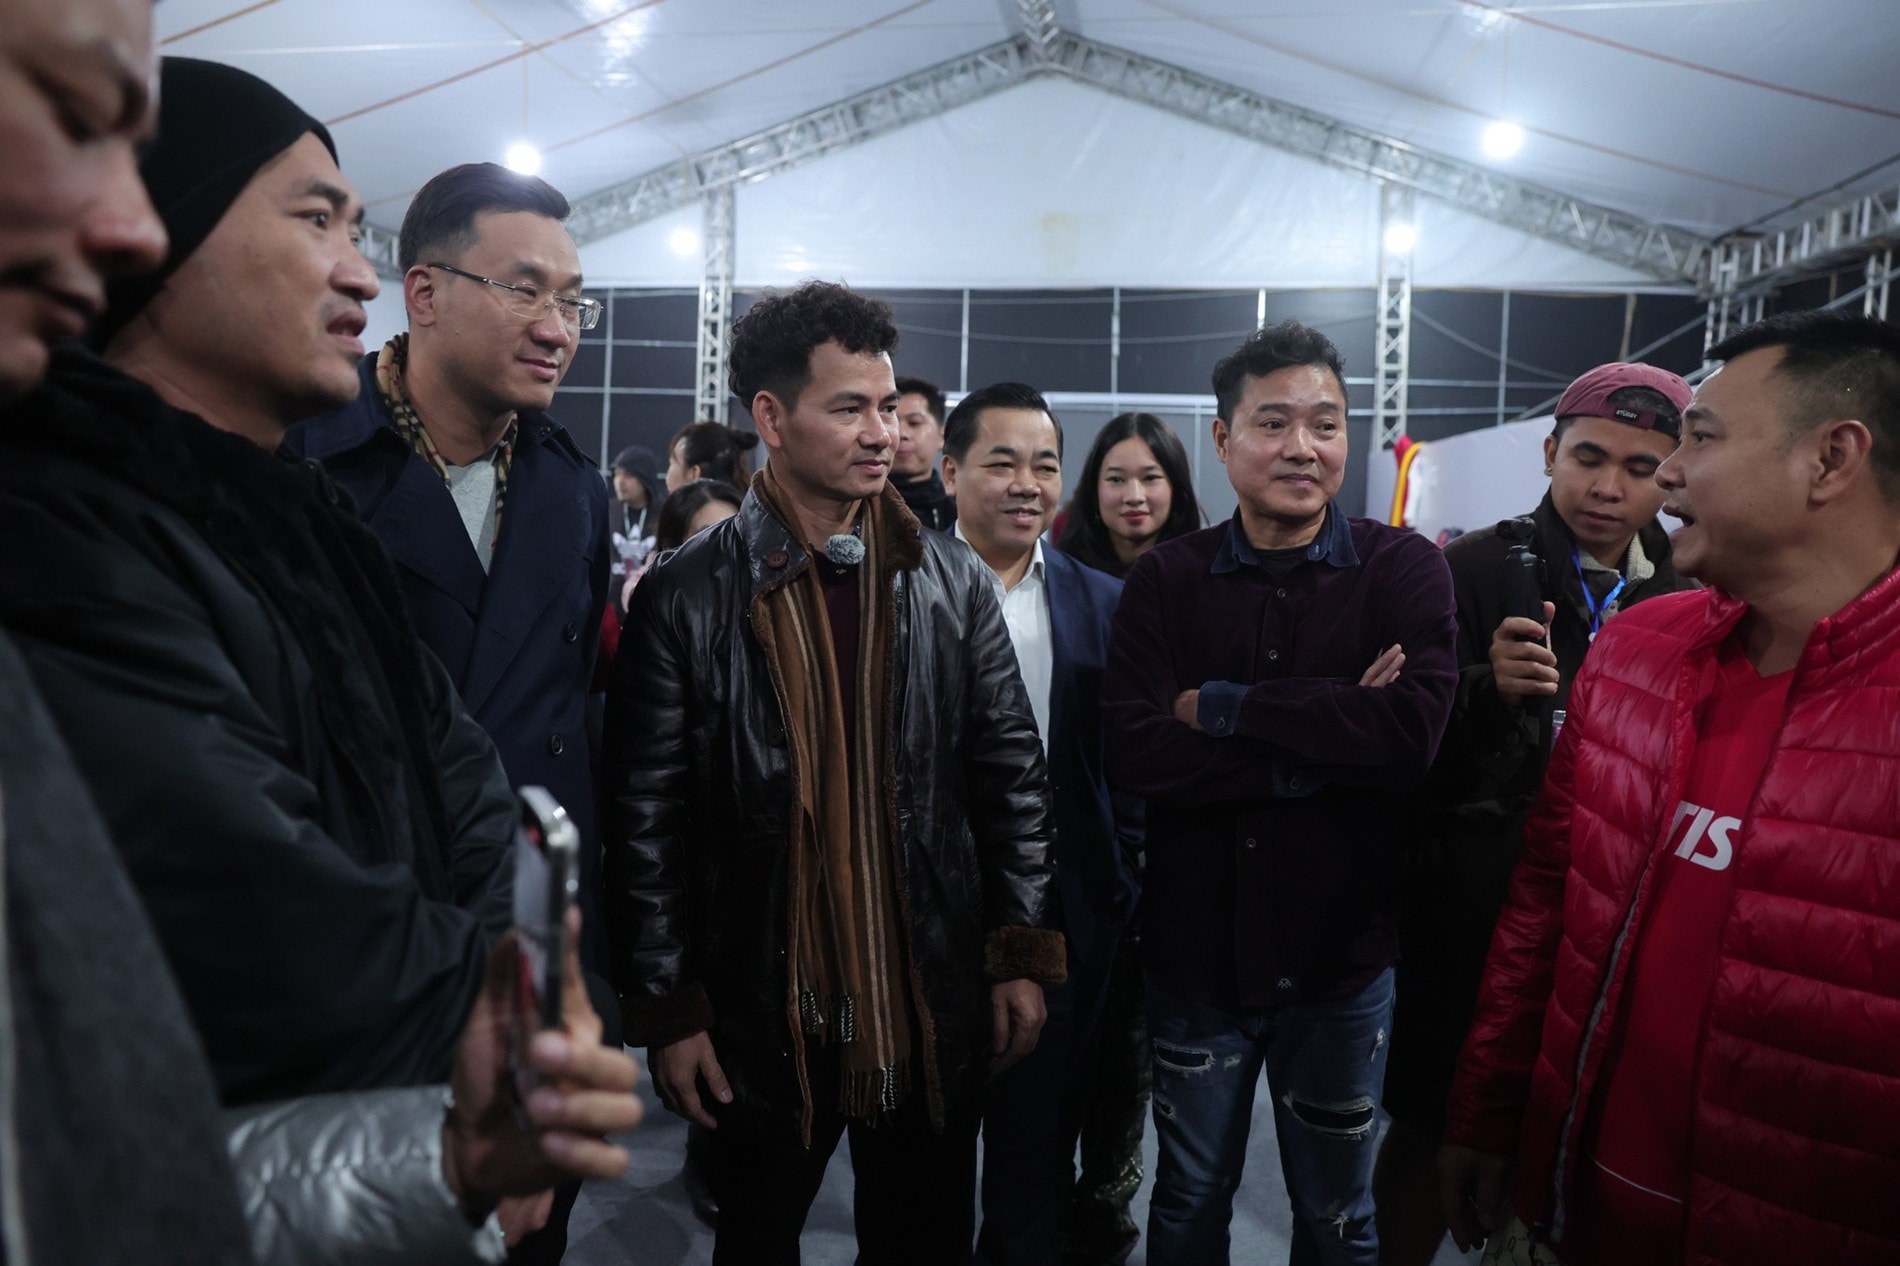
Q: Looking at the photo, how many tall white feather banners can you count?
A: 0